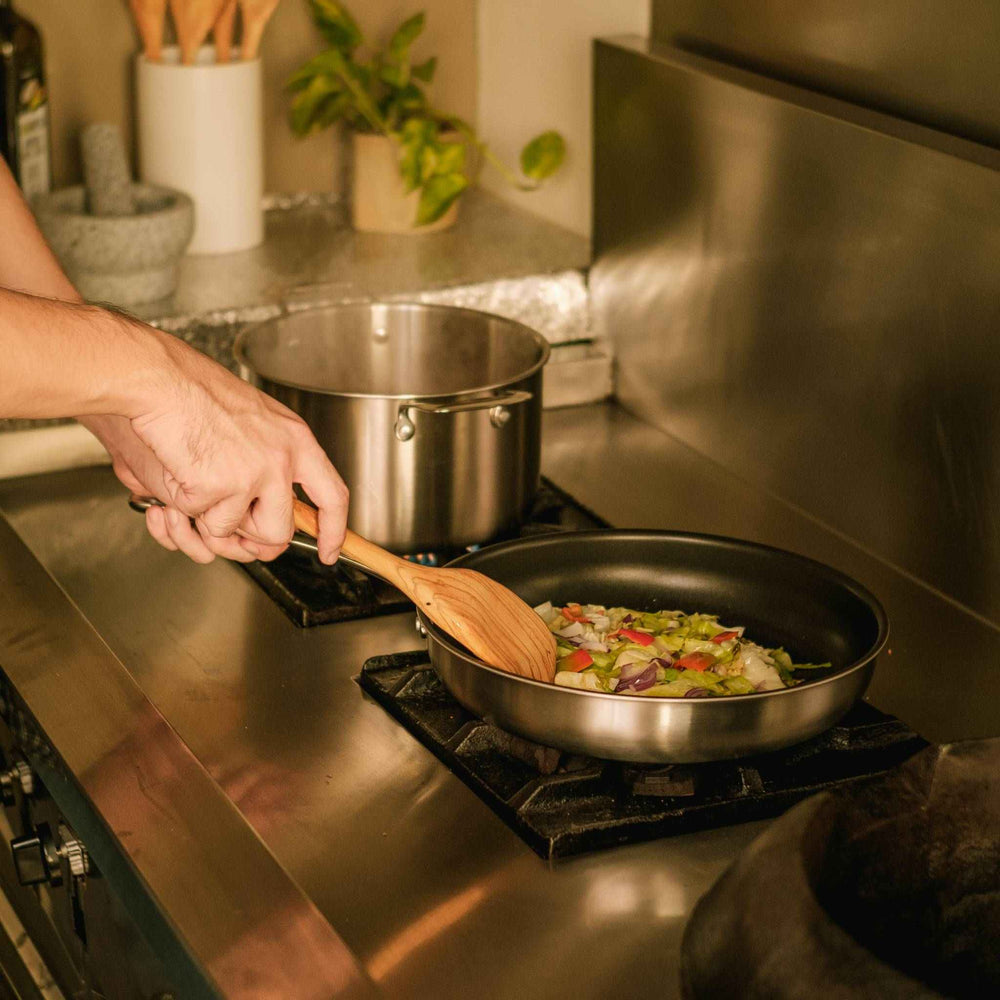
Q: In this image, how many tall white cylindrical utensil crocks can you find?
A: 1